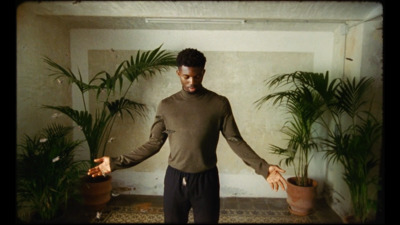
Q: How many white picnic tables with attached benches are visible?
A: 0